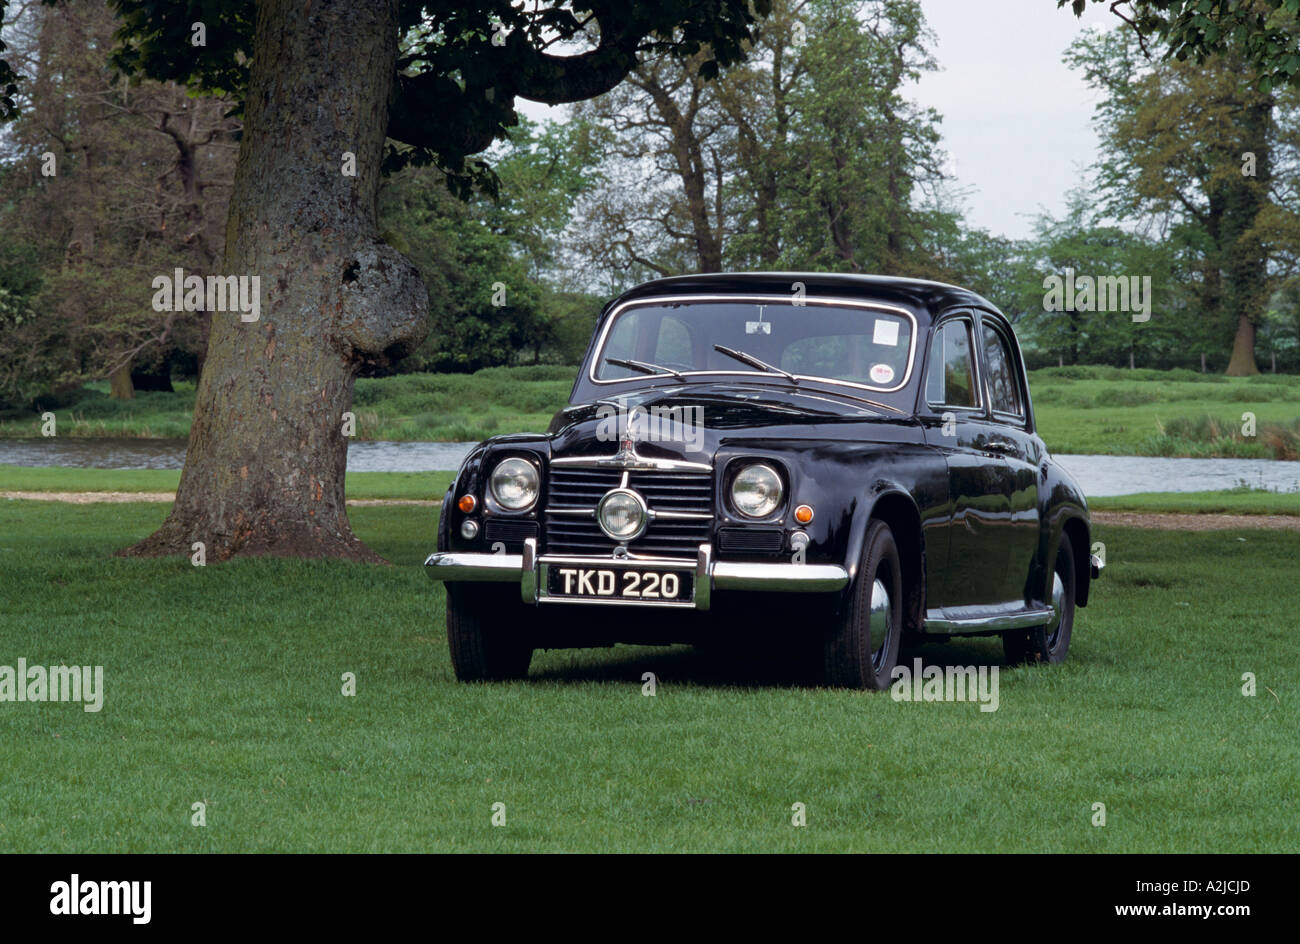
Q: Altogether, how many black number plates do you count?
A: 1